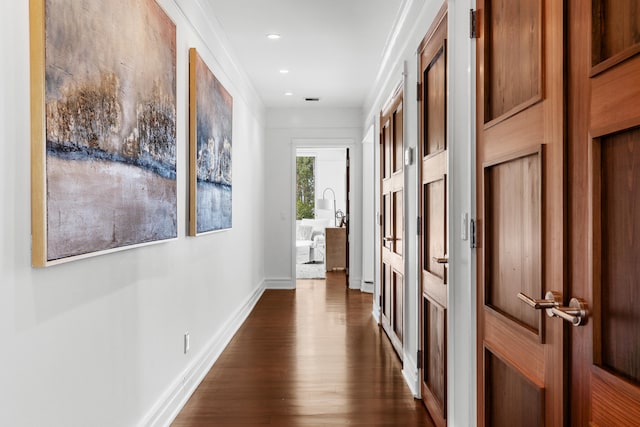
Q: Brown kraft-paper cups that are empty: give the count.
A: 0